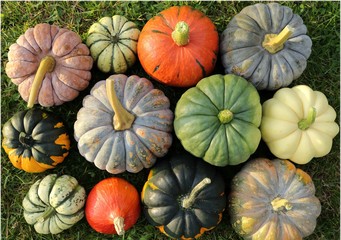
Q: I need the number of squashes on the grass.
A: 12